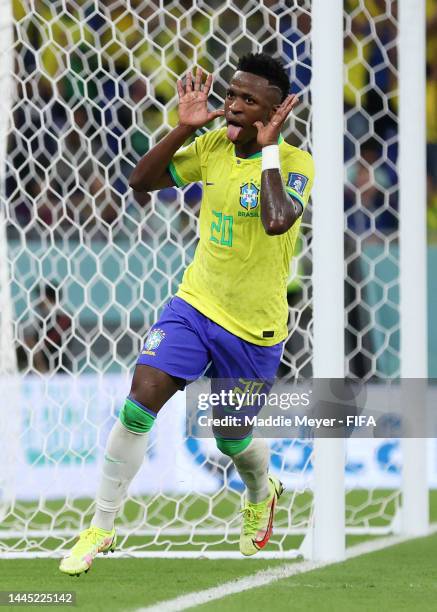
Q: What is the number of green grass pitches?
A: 1